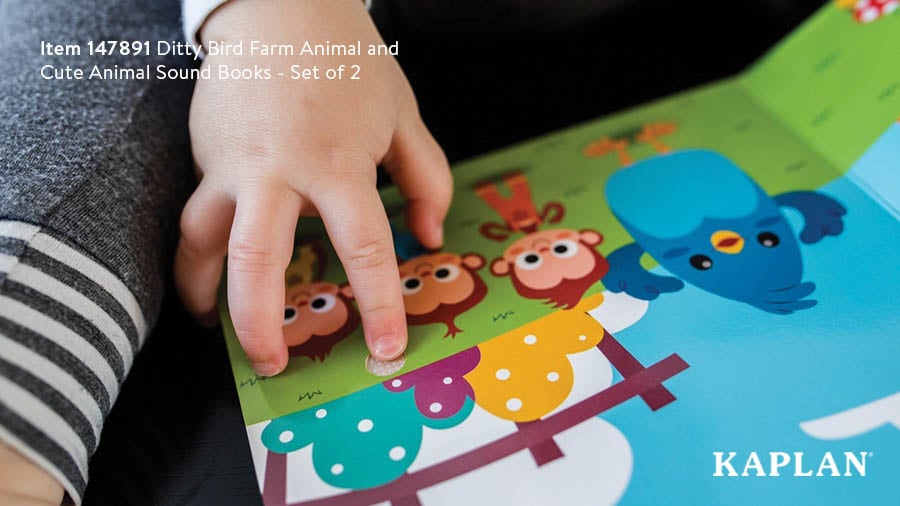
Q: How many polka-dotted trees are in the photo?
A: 3